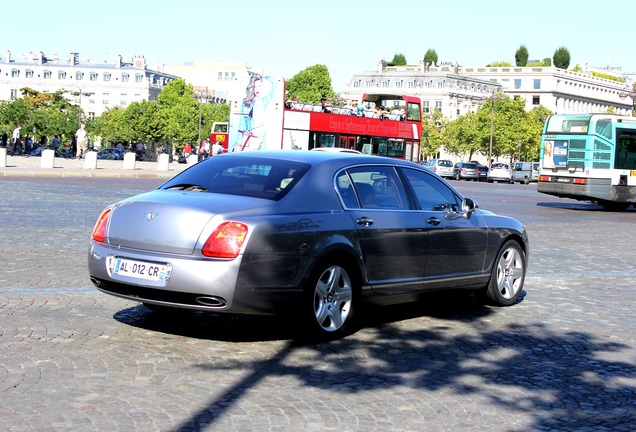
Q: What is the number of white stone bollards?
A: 6